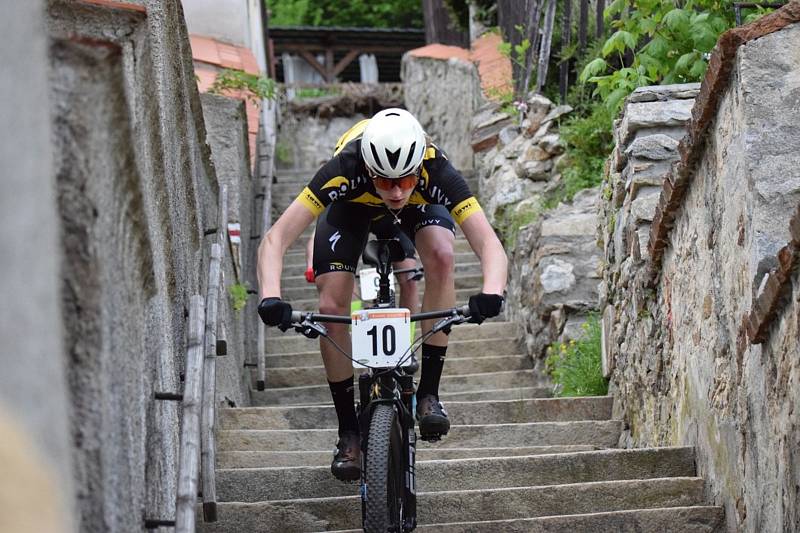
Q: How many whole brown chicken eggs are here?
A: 0